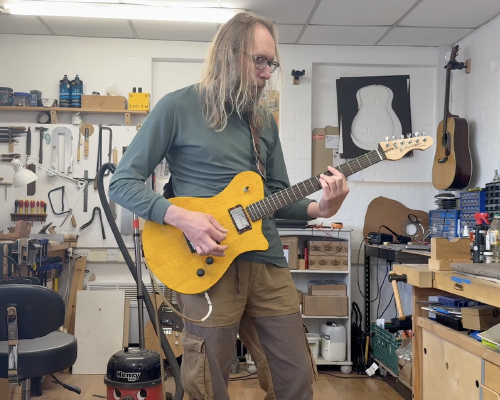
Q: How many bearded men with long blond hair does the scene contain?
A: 1